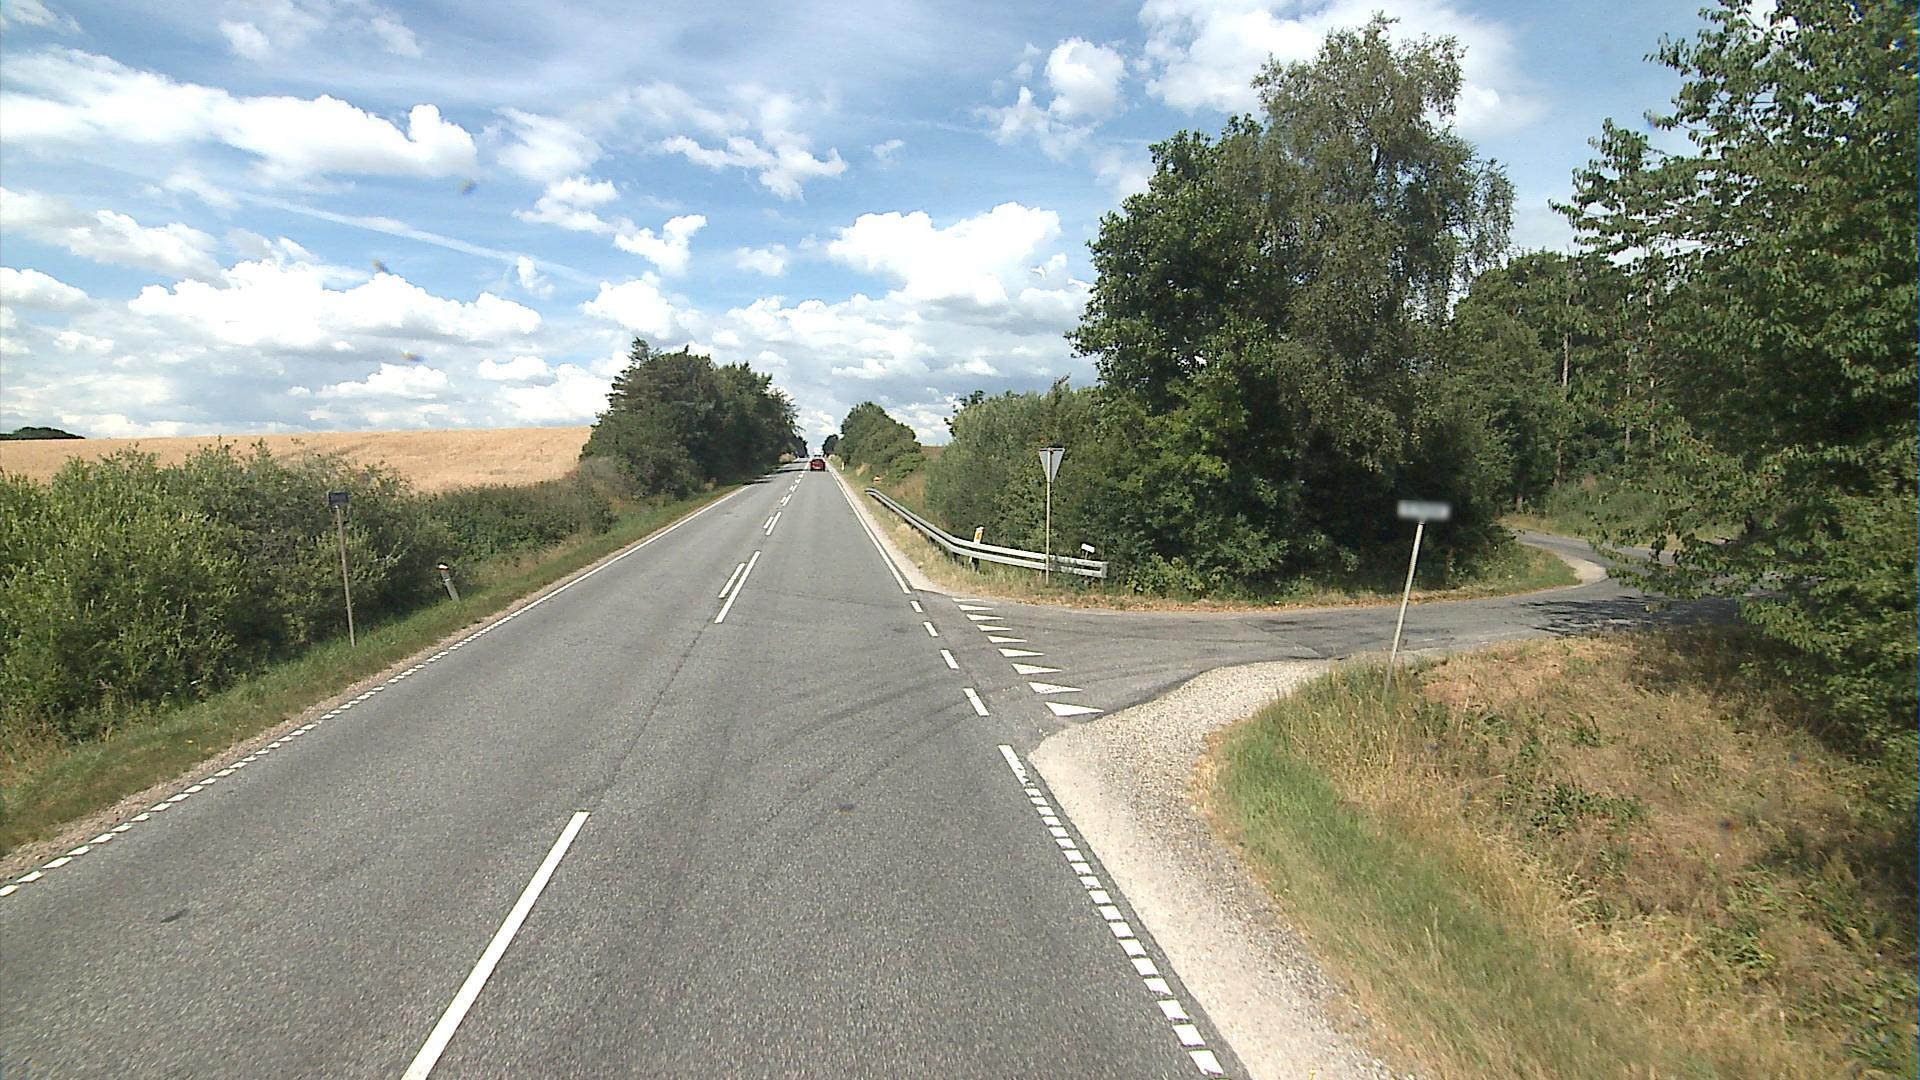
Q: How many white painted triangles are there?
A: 9